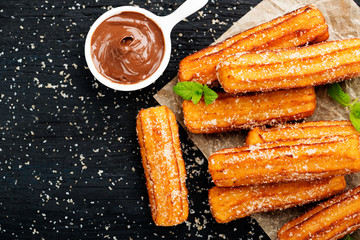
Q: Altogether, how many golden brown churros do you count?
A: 8